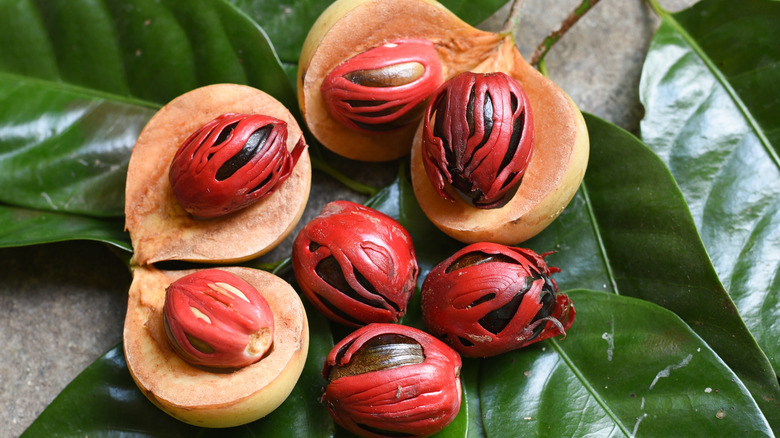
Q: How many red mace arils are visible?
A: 7